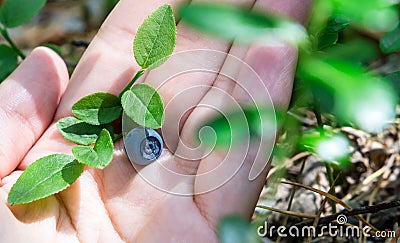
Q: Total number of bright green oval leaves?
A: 6